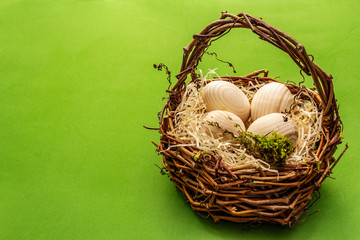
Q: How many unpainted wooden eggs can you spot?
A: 4